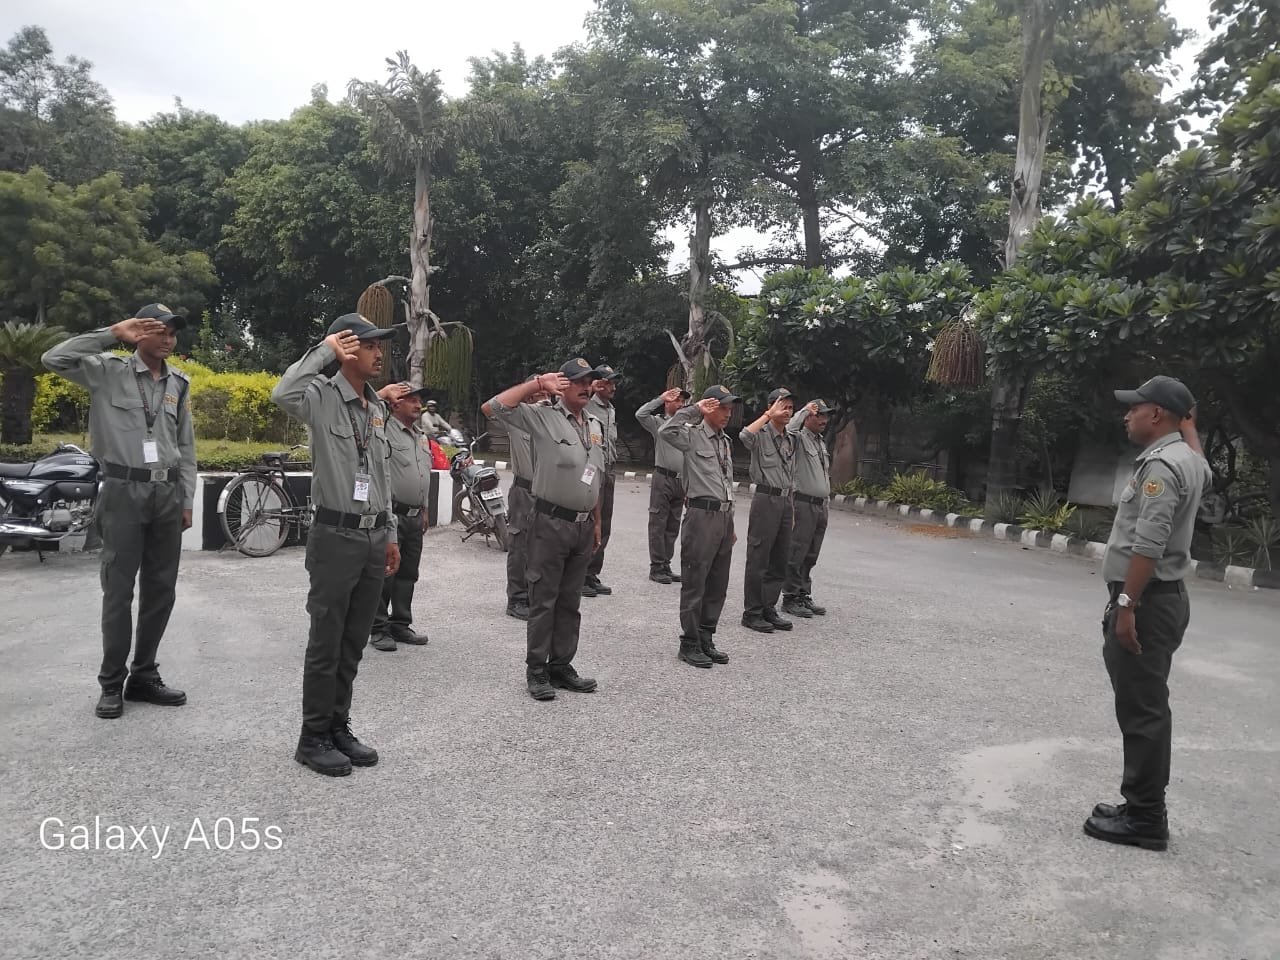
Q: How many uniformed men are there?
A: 11